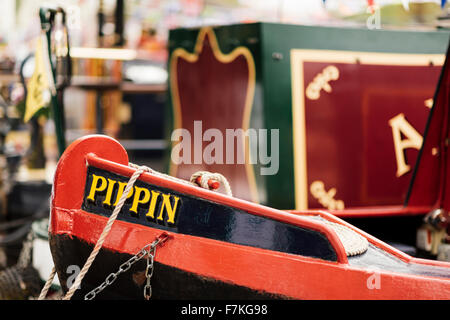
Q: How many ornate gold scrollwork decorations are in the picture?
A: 2